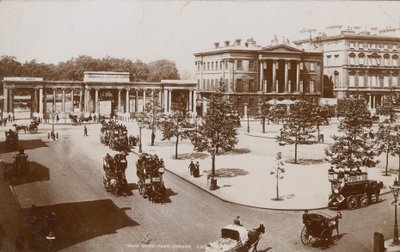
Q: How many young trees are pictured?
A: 1